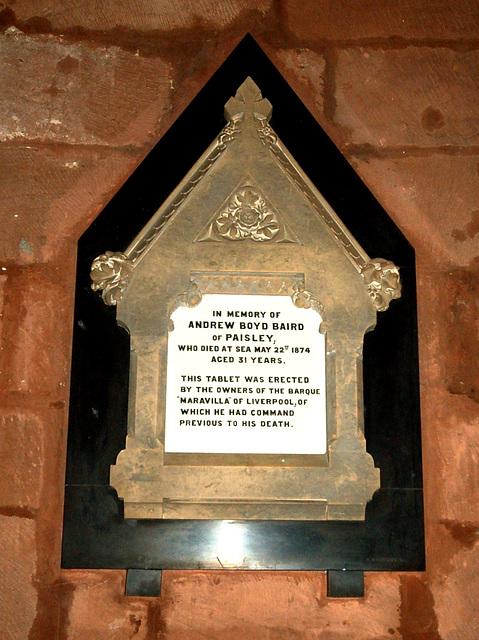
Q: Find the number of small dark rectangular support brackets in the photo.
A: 2